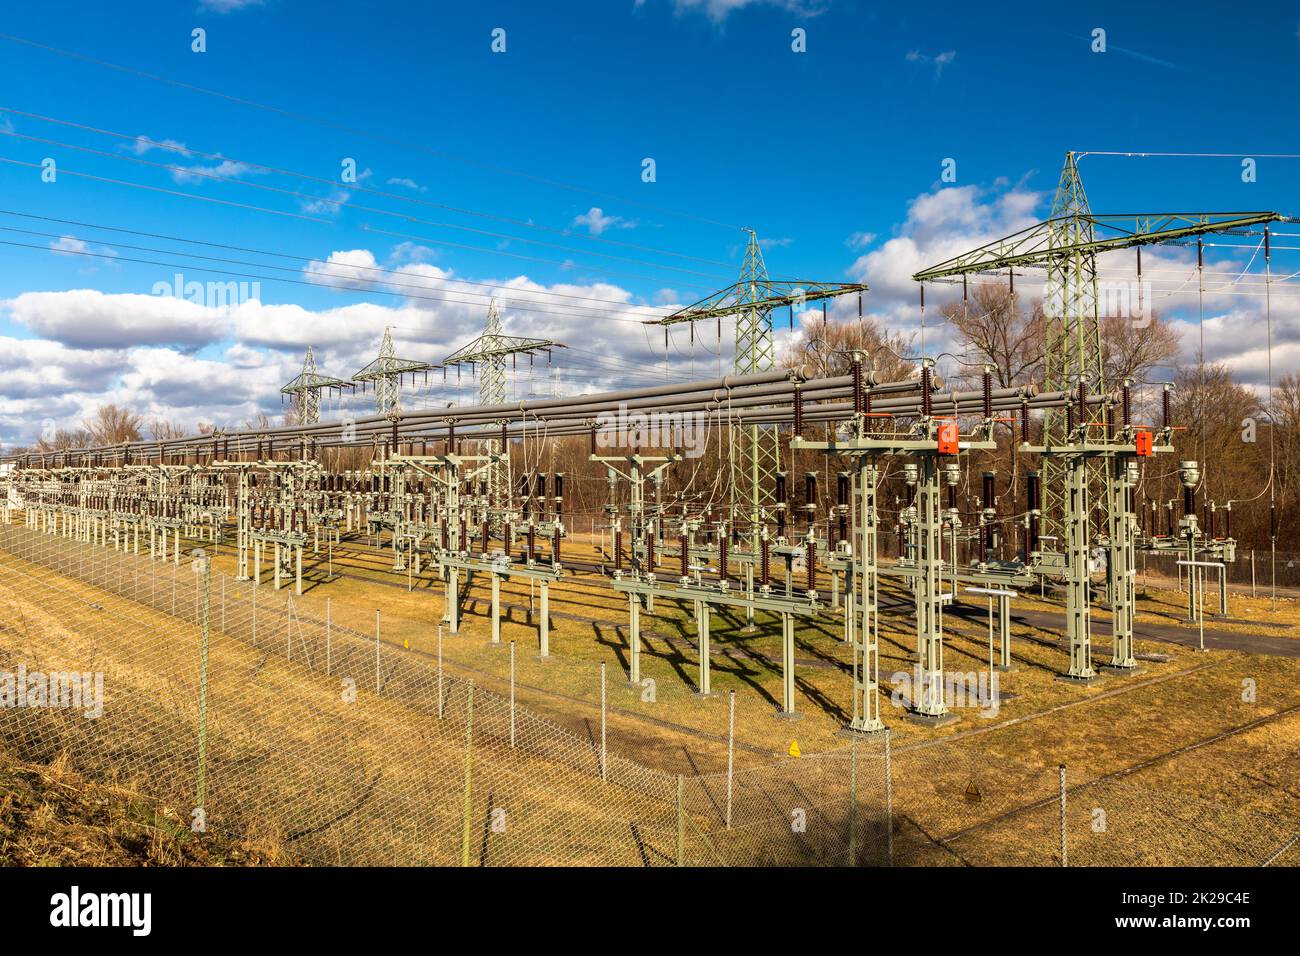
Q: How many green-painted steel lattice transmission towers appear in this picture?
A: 5